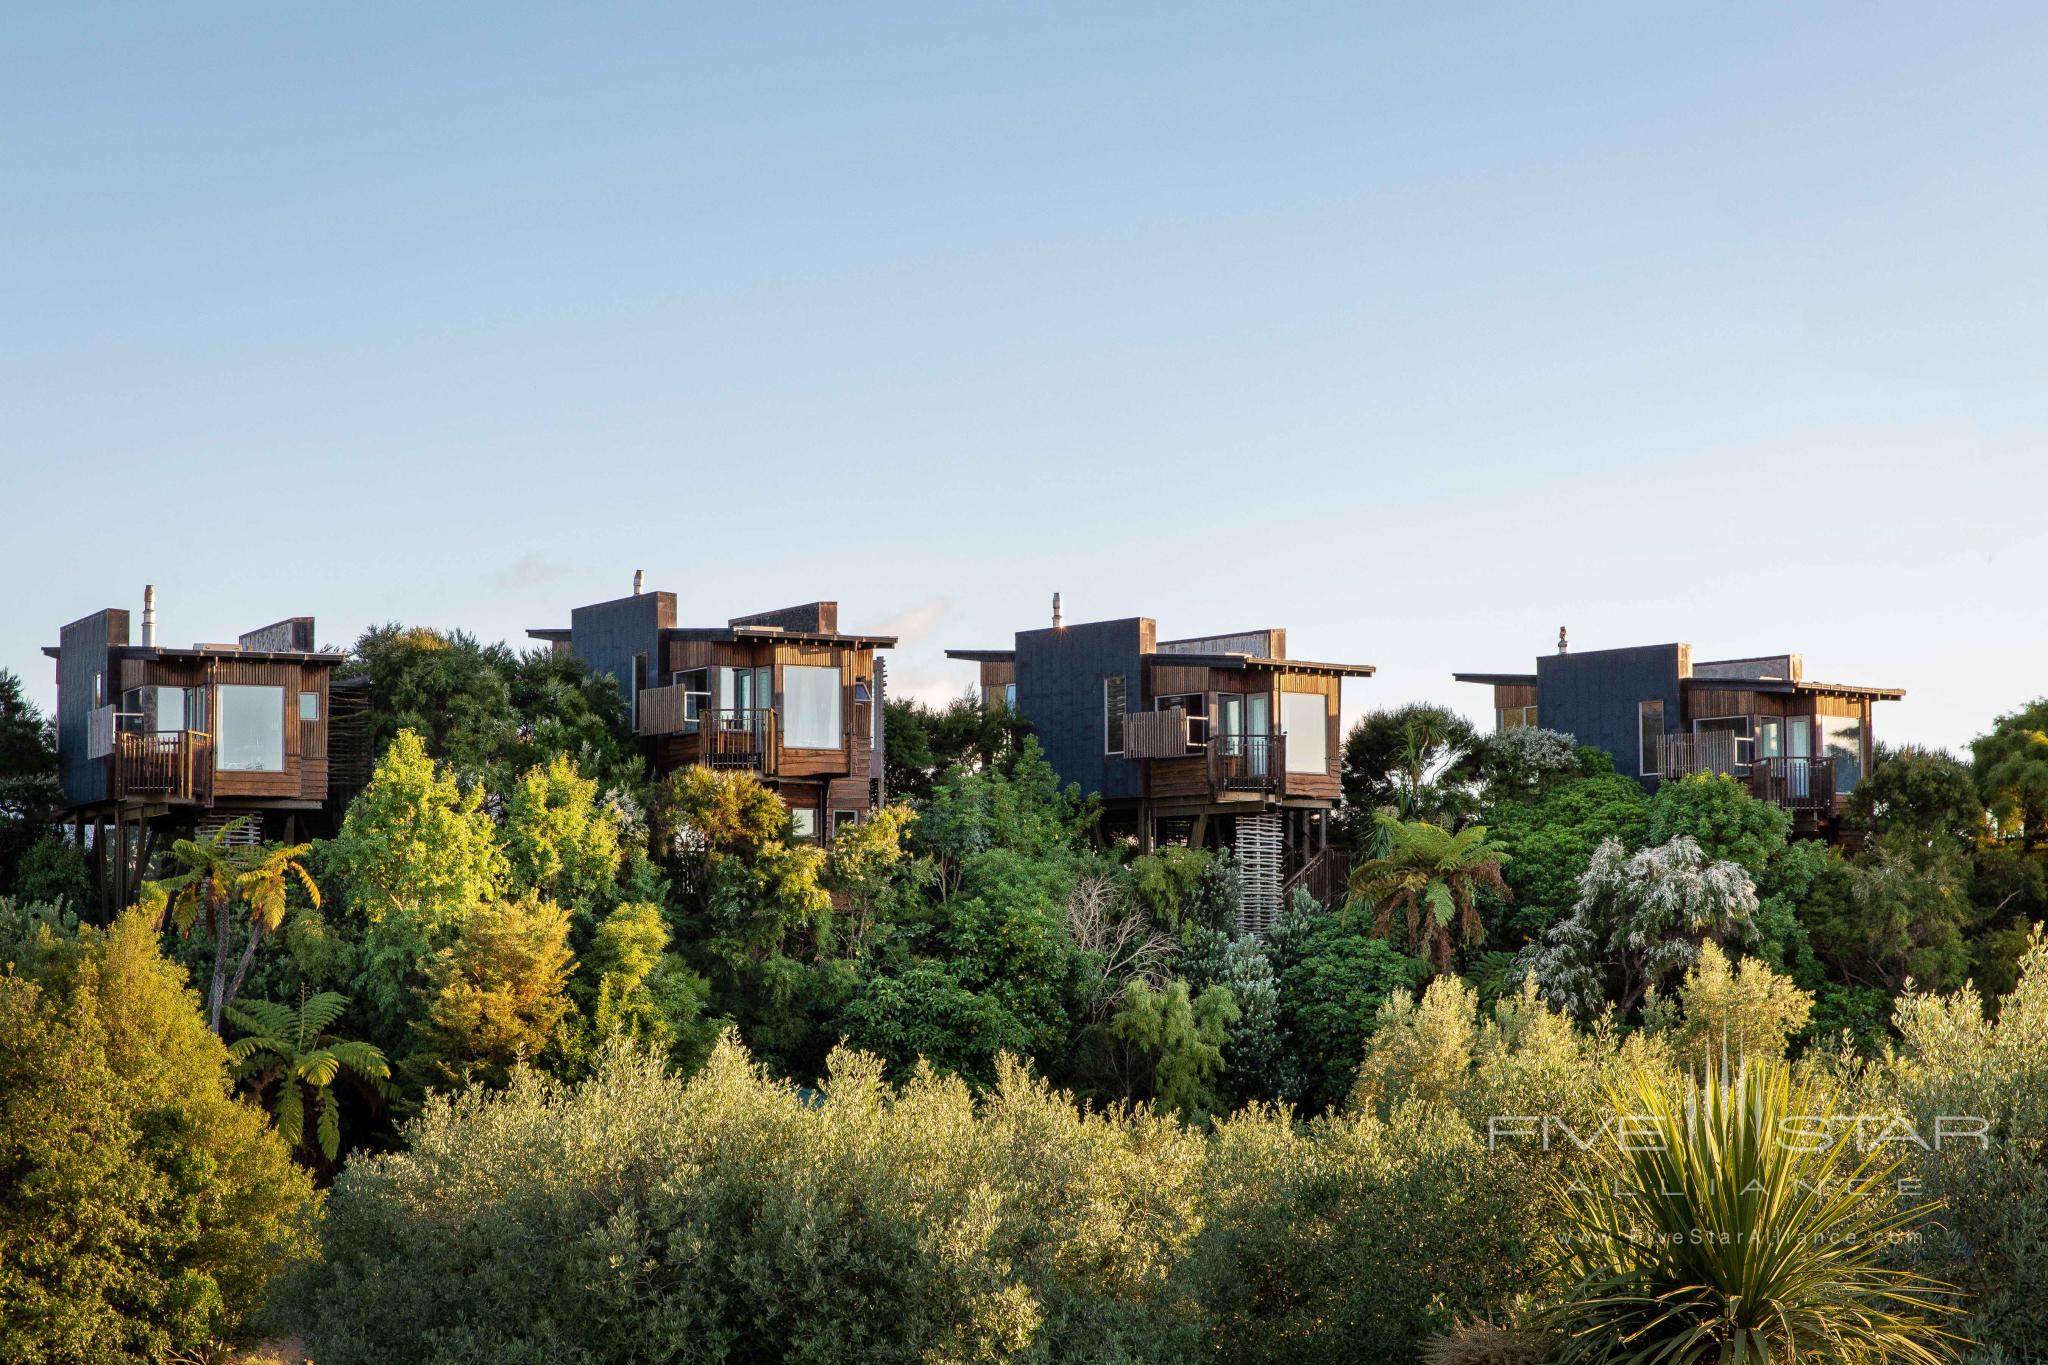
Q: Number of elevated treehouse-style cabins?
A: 4